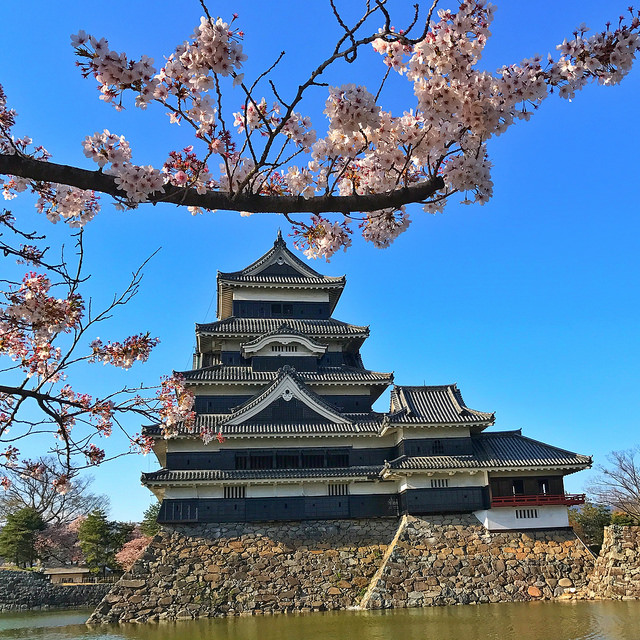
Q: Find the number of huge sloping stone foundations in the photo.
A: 2